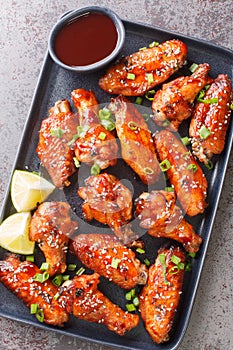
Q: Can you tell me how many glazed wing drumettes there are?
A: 6